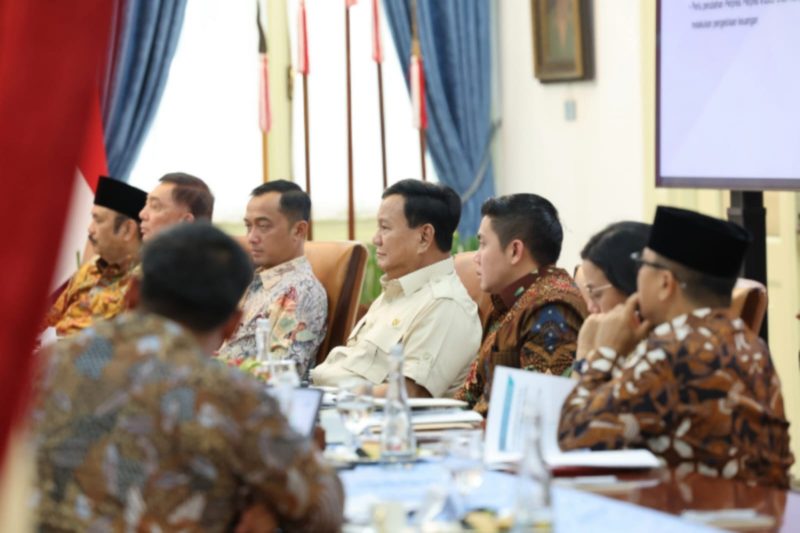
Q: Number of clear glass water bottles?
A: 3